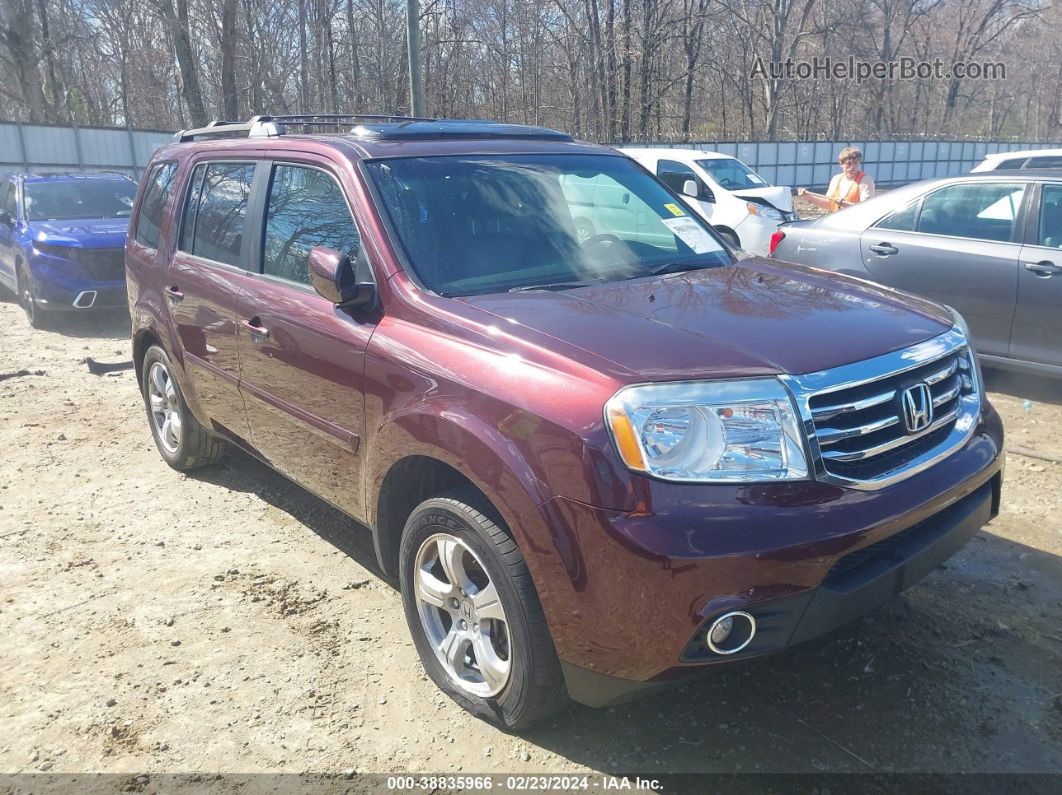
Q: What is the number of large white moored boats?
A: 0